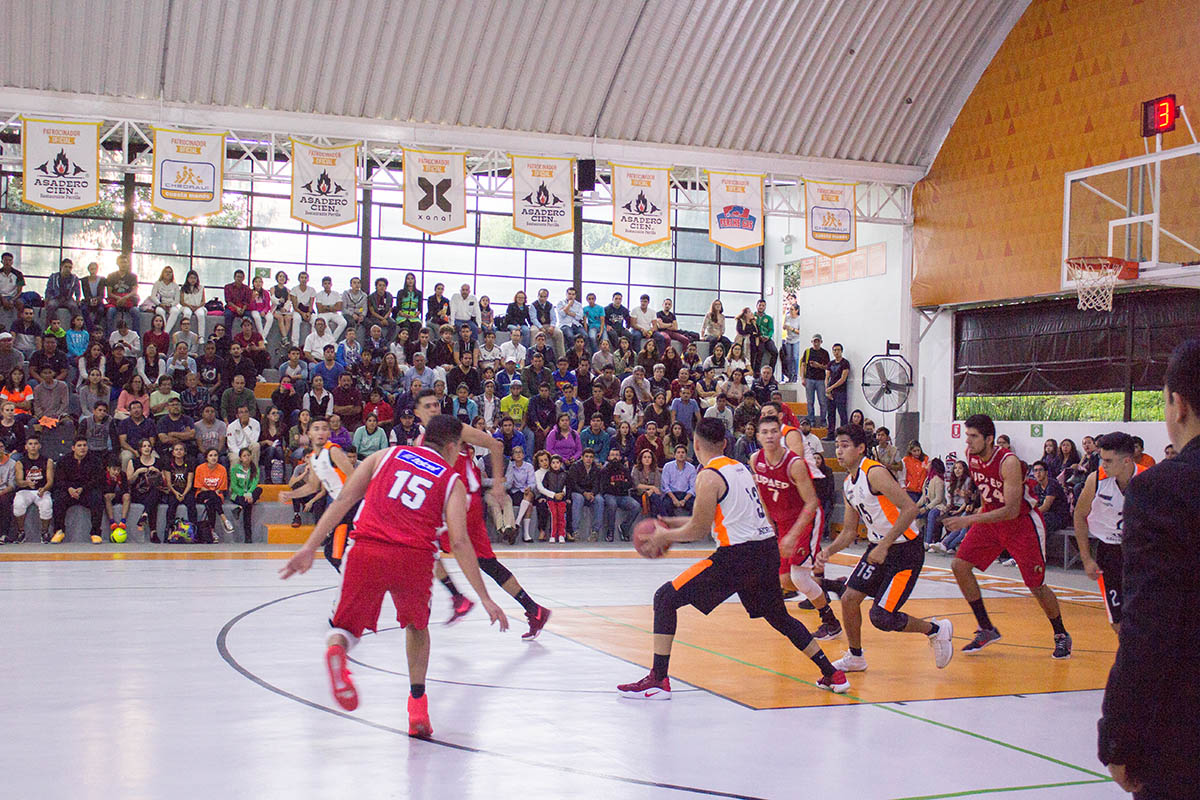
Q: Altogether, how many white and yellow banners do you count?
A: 8